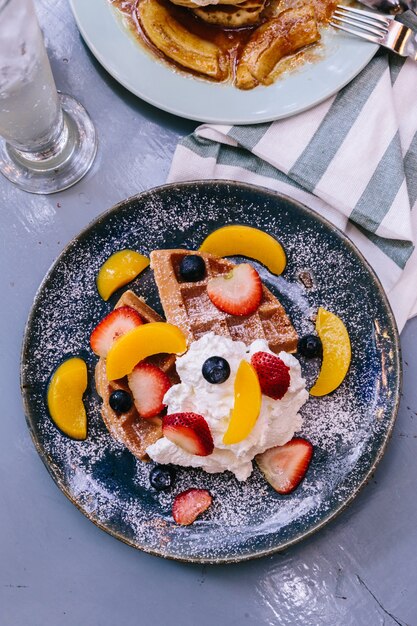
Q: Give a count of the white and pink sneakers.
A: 0